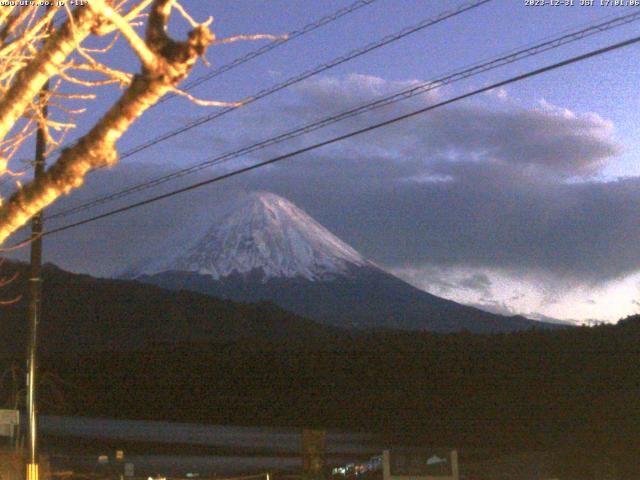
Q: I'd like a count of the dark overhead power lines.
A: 4